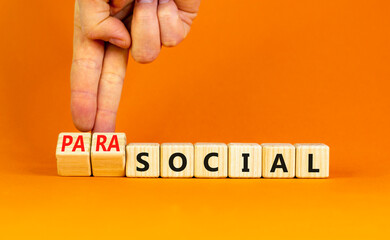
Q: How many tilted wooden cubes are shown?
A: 2